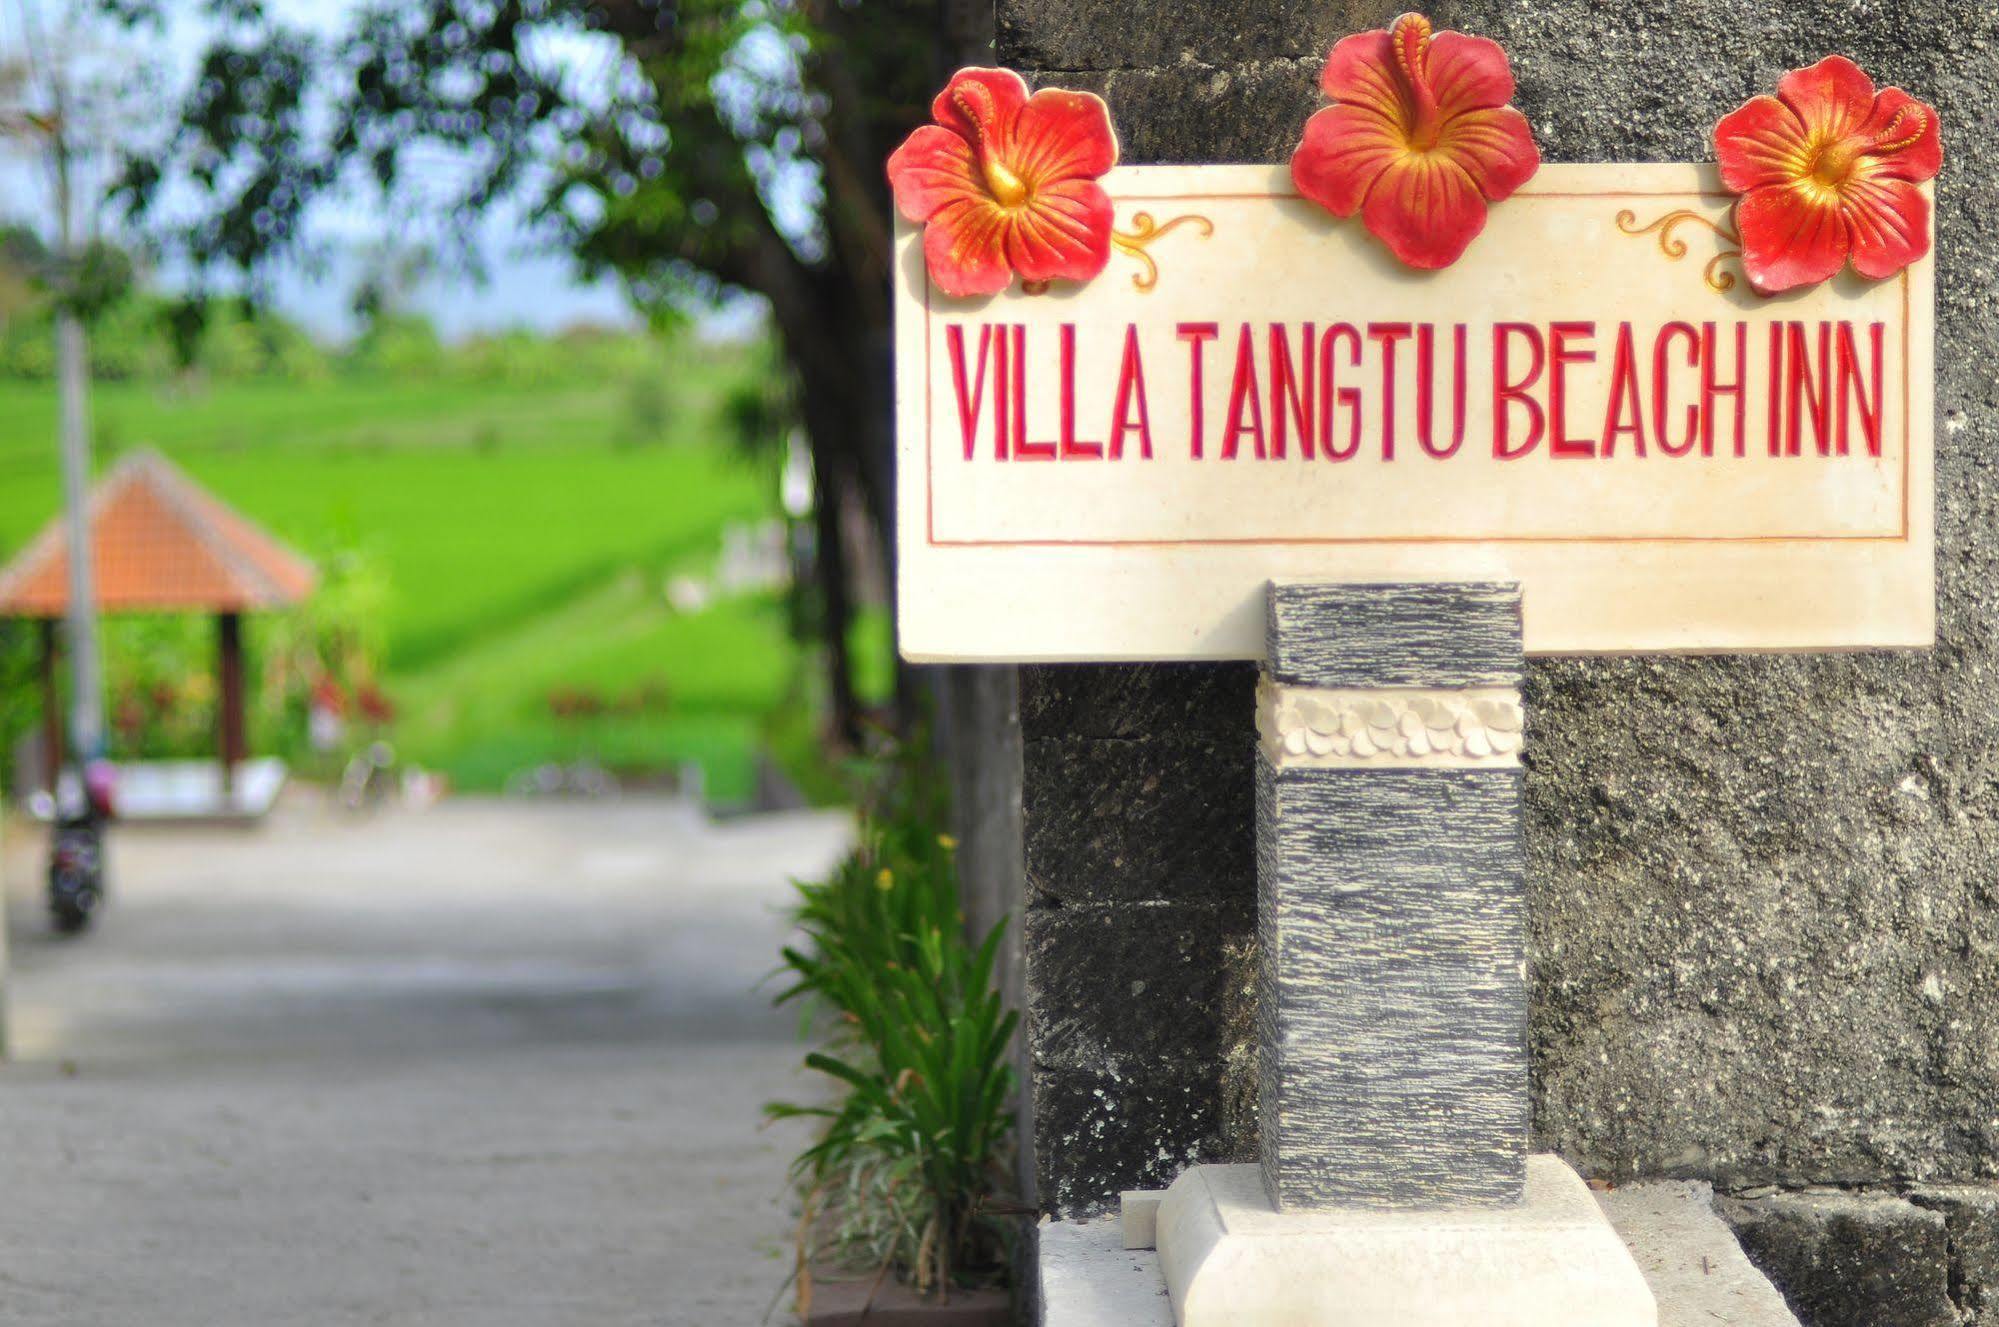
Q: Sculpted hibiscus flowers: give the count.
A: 3